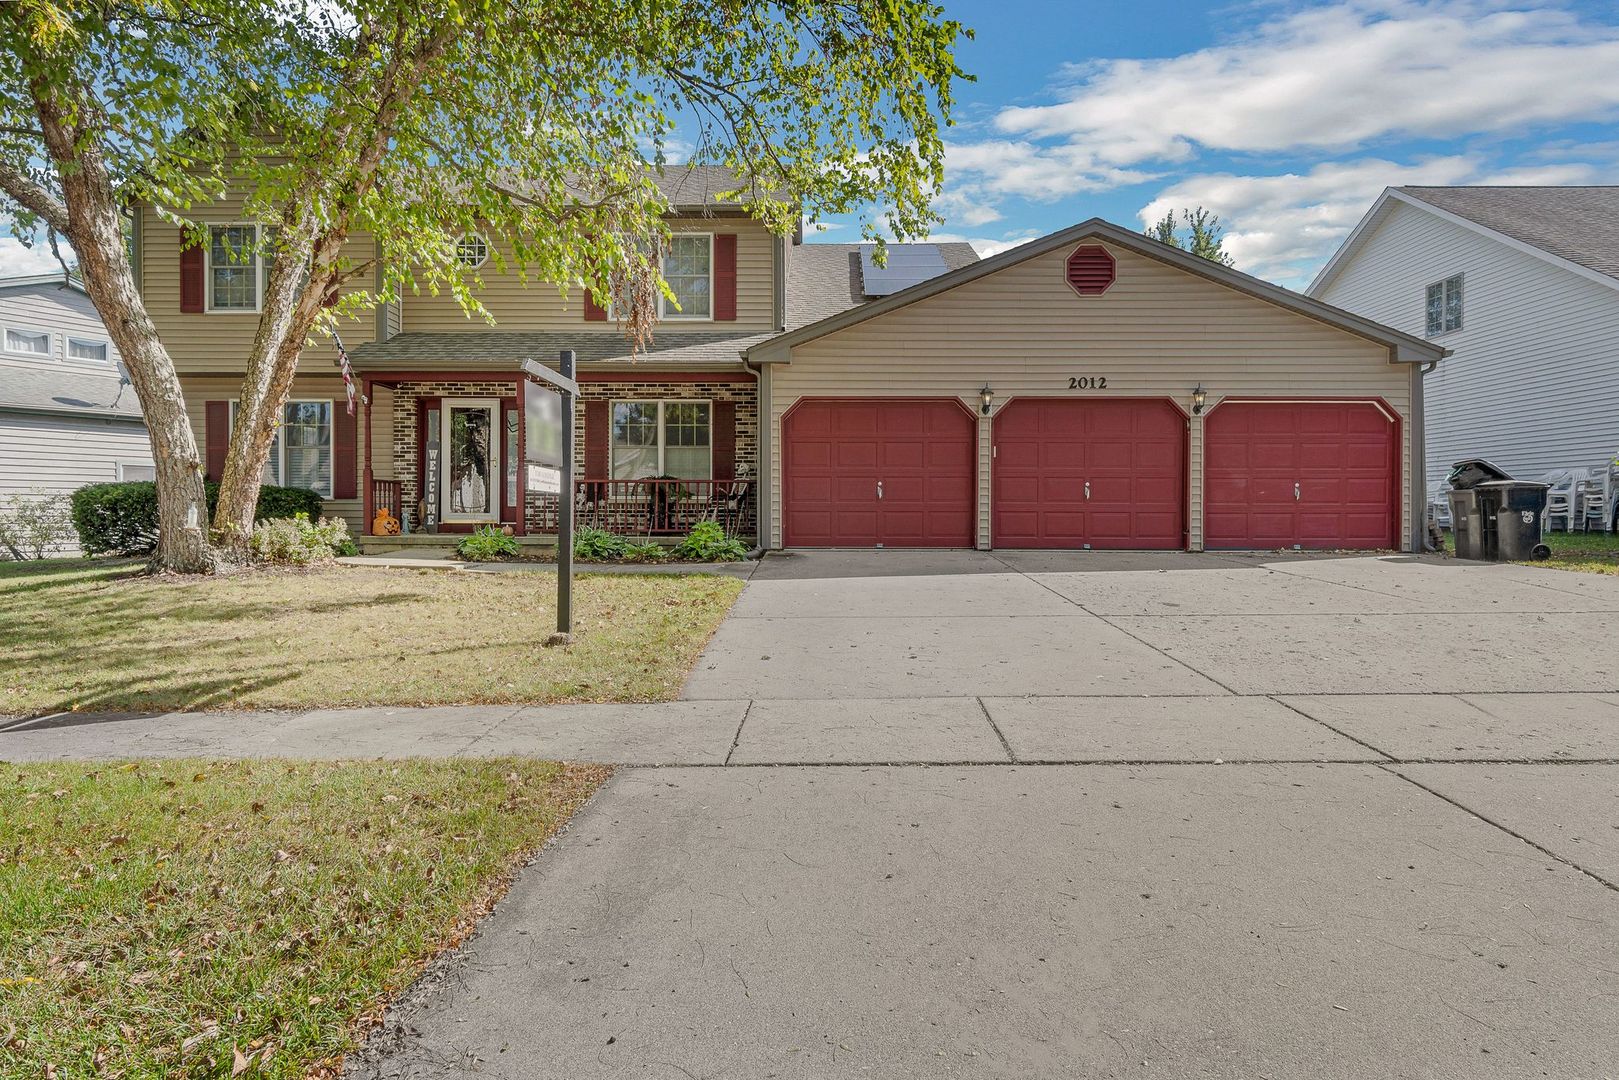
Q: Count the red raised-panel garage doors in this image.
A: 3